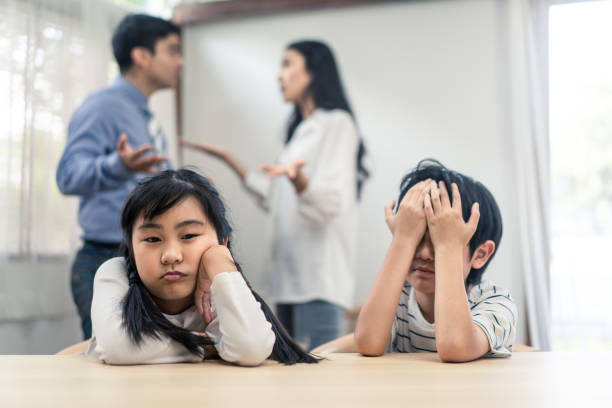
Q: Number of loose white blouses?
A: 1